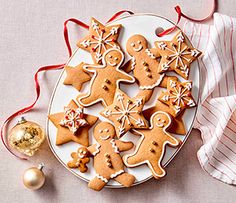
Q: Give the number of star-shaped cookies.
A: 8